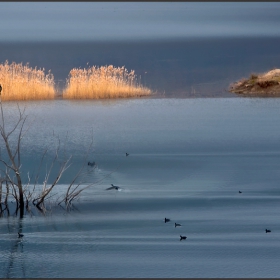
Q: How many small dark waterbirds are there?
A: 9